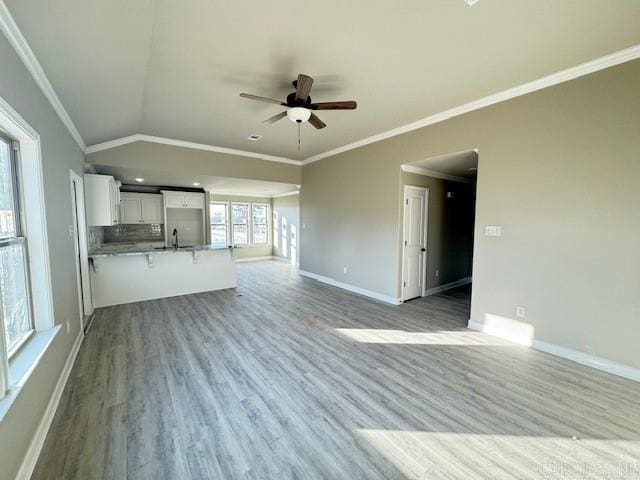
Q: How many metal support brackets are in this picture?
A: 4